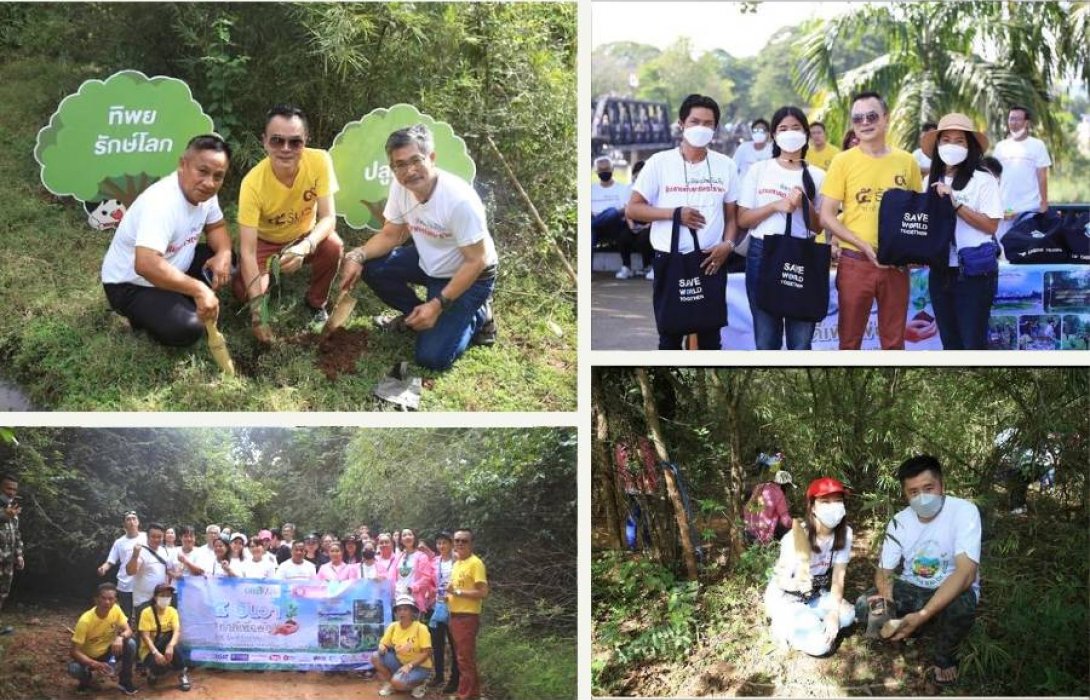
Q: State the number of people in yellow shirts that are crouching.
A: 4